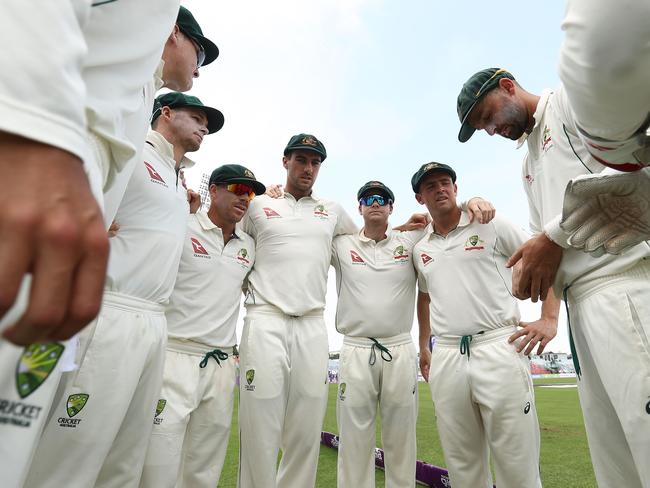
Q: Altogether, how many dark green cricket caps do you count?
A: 7